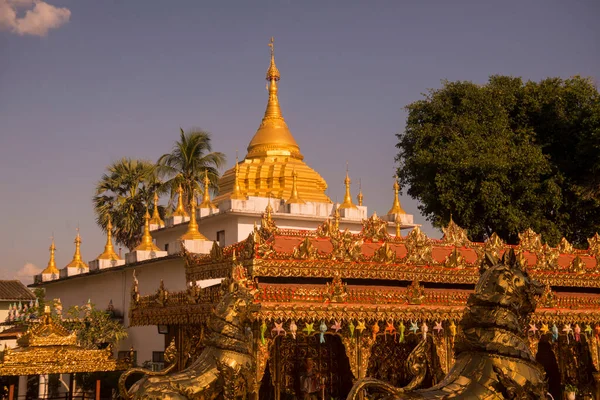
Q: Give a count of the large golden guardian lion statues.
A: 2